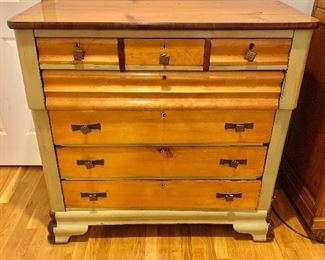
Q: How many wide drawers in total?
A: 4